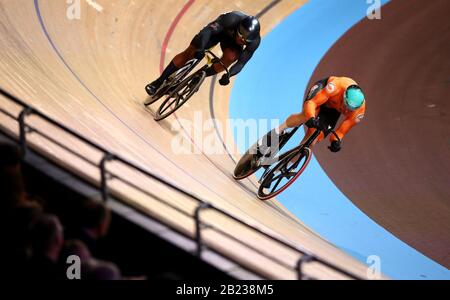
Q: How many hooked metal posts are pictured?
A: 4